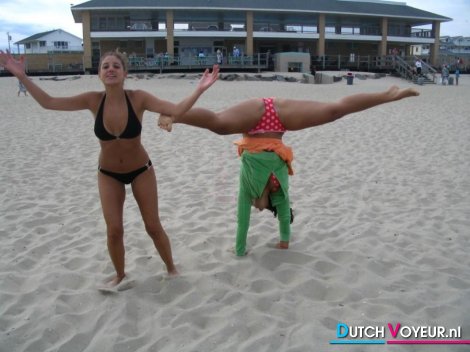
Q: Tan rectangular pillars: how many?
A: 6